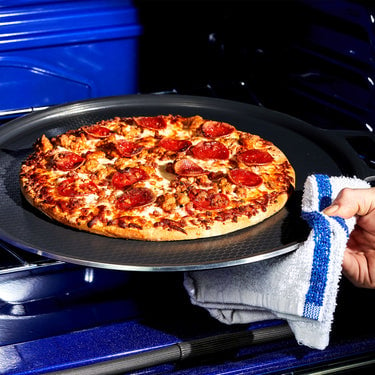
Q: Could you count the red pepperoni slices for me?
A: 14